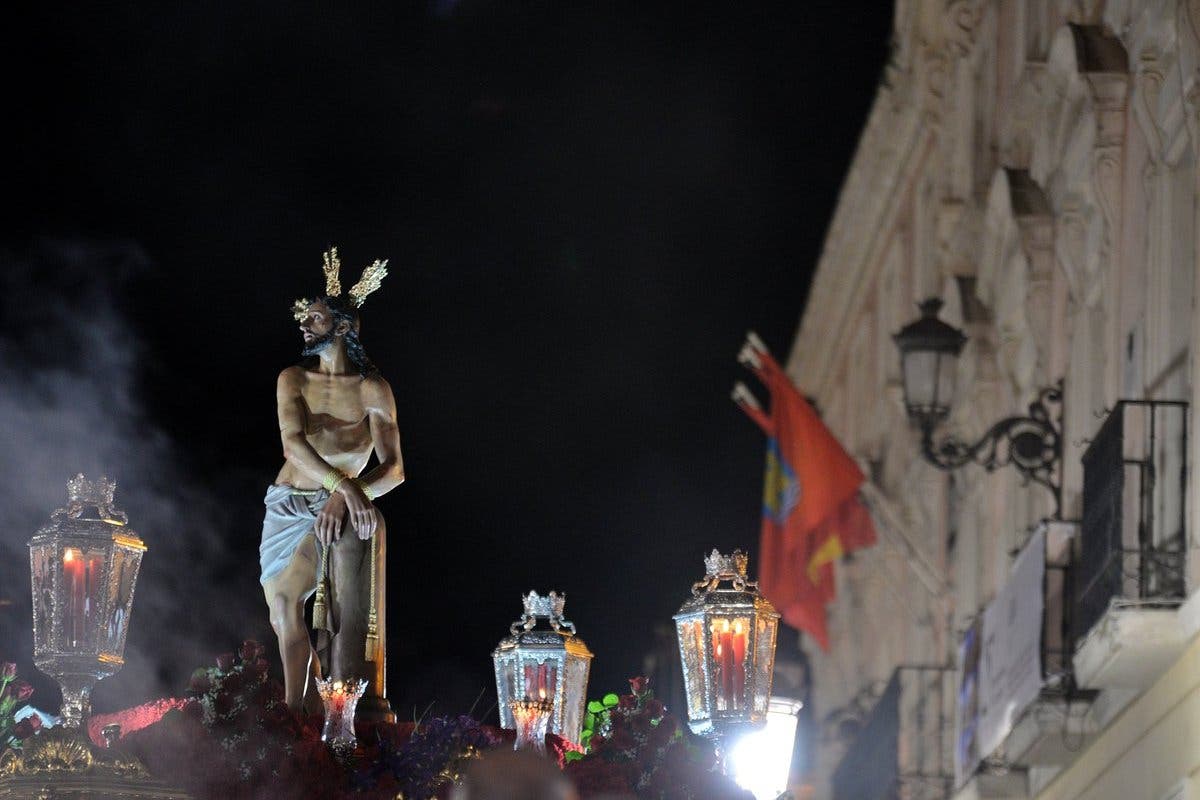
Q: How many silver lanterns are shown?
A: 3